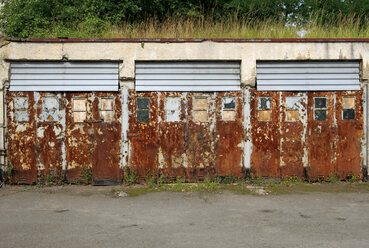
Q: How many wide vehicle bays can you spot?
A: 3